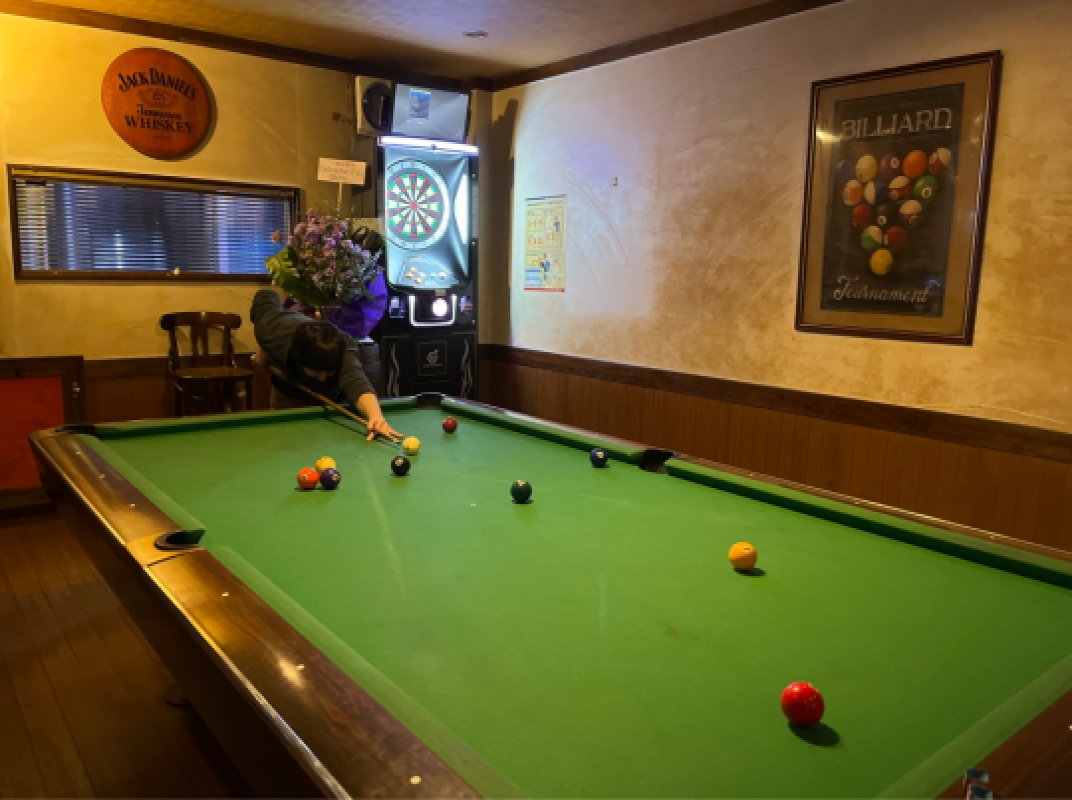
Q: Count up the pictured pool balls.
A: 15